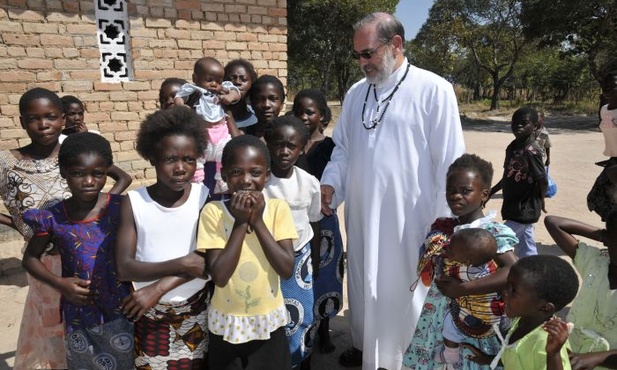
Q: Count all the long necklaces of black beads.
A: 2